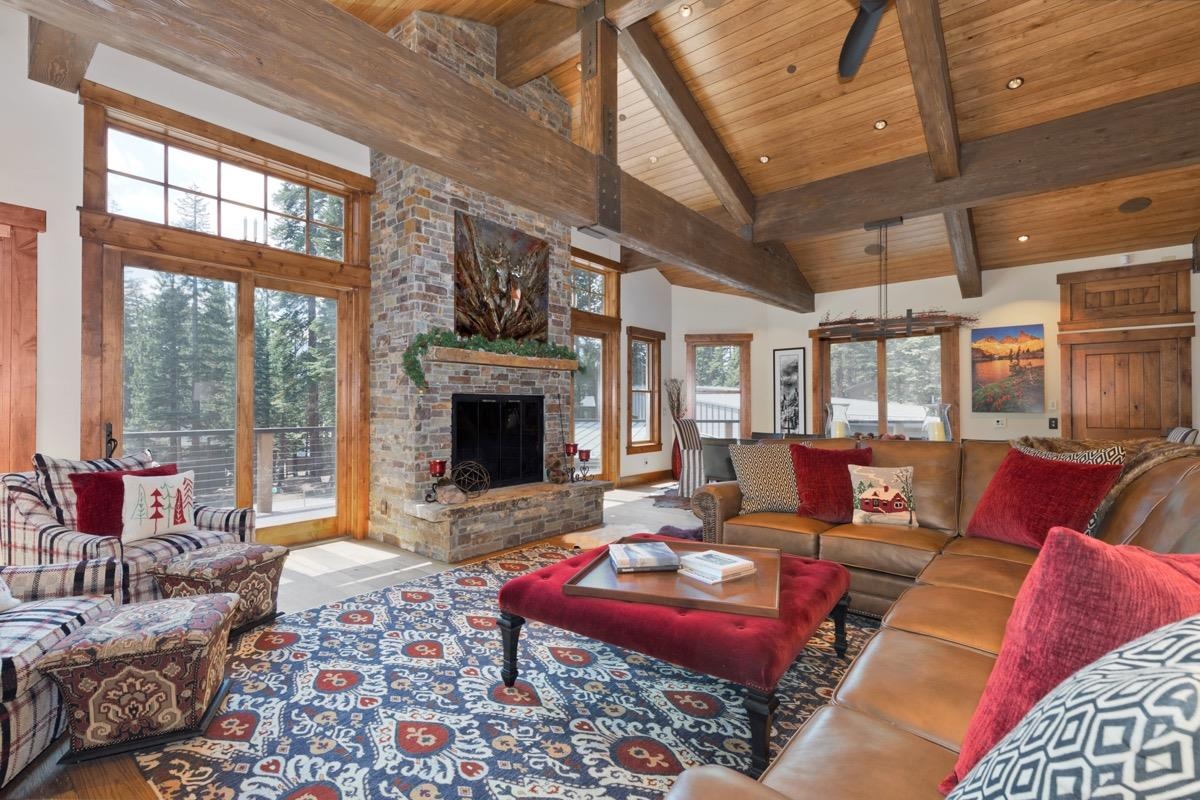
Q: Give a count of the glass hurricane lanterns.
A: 2